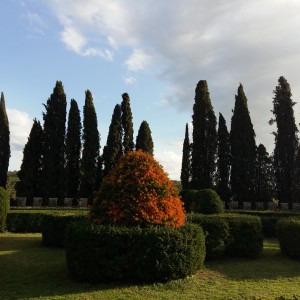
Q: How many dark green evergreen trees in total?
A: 14